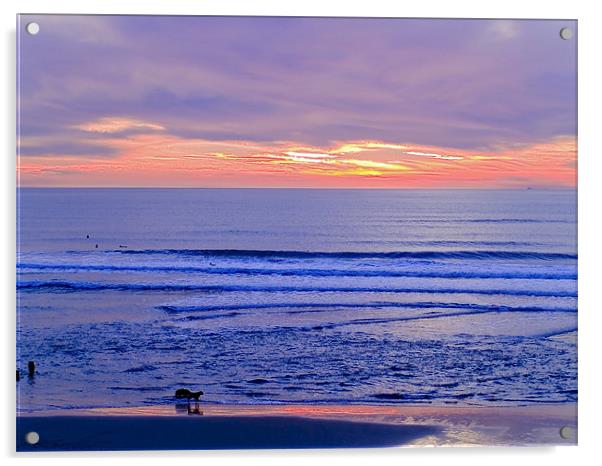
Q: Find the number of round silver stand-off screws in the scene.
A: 4